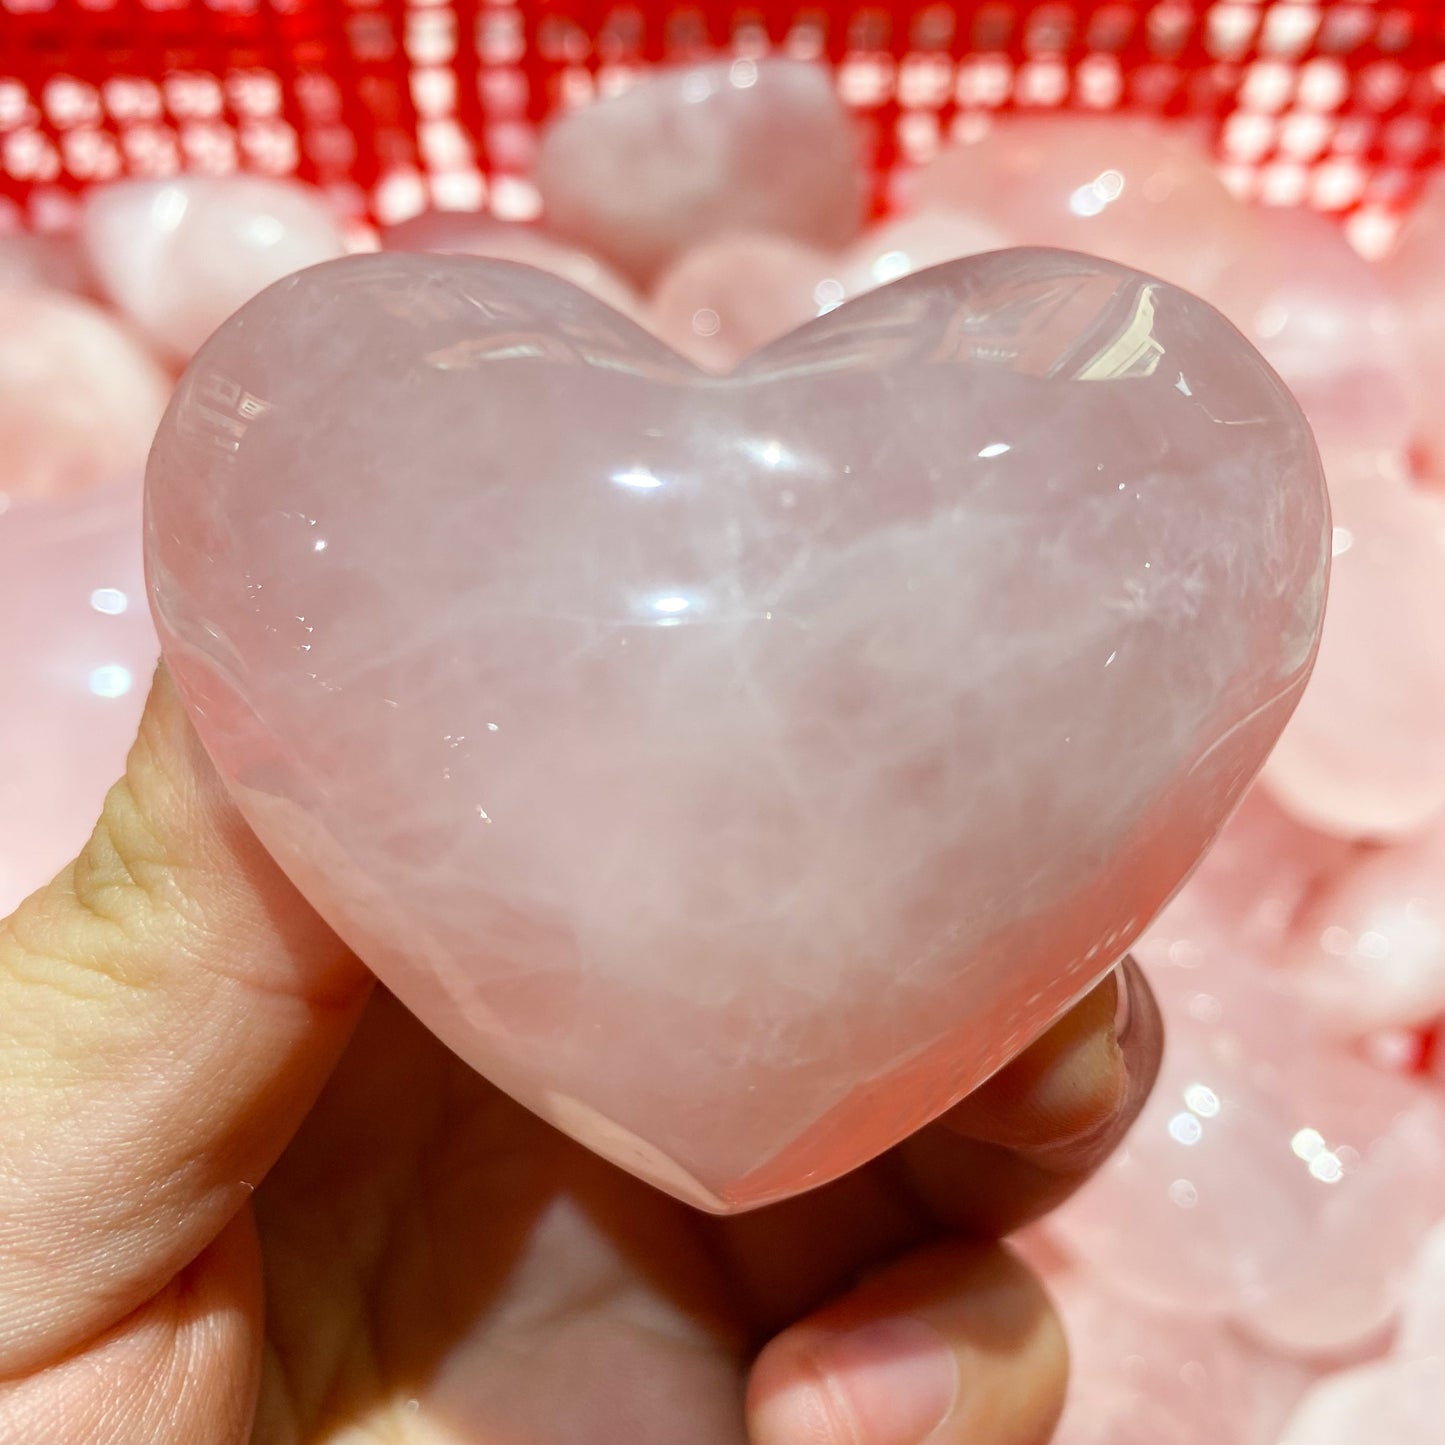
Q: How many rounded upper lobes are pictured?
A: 2